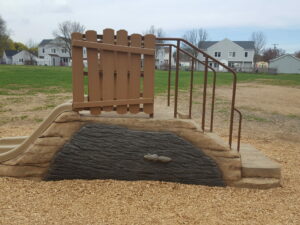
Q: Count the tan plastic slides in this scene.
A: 1